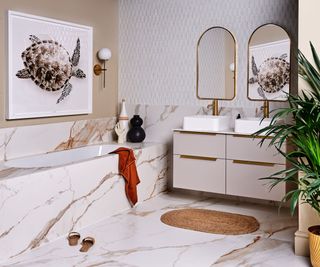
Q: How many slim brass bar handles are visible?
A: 4